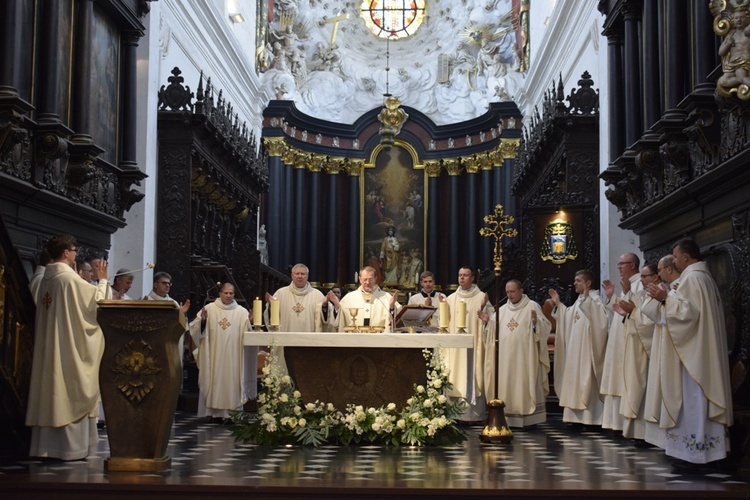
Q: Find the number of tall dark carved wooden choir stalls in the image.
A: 2